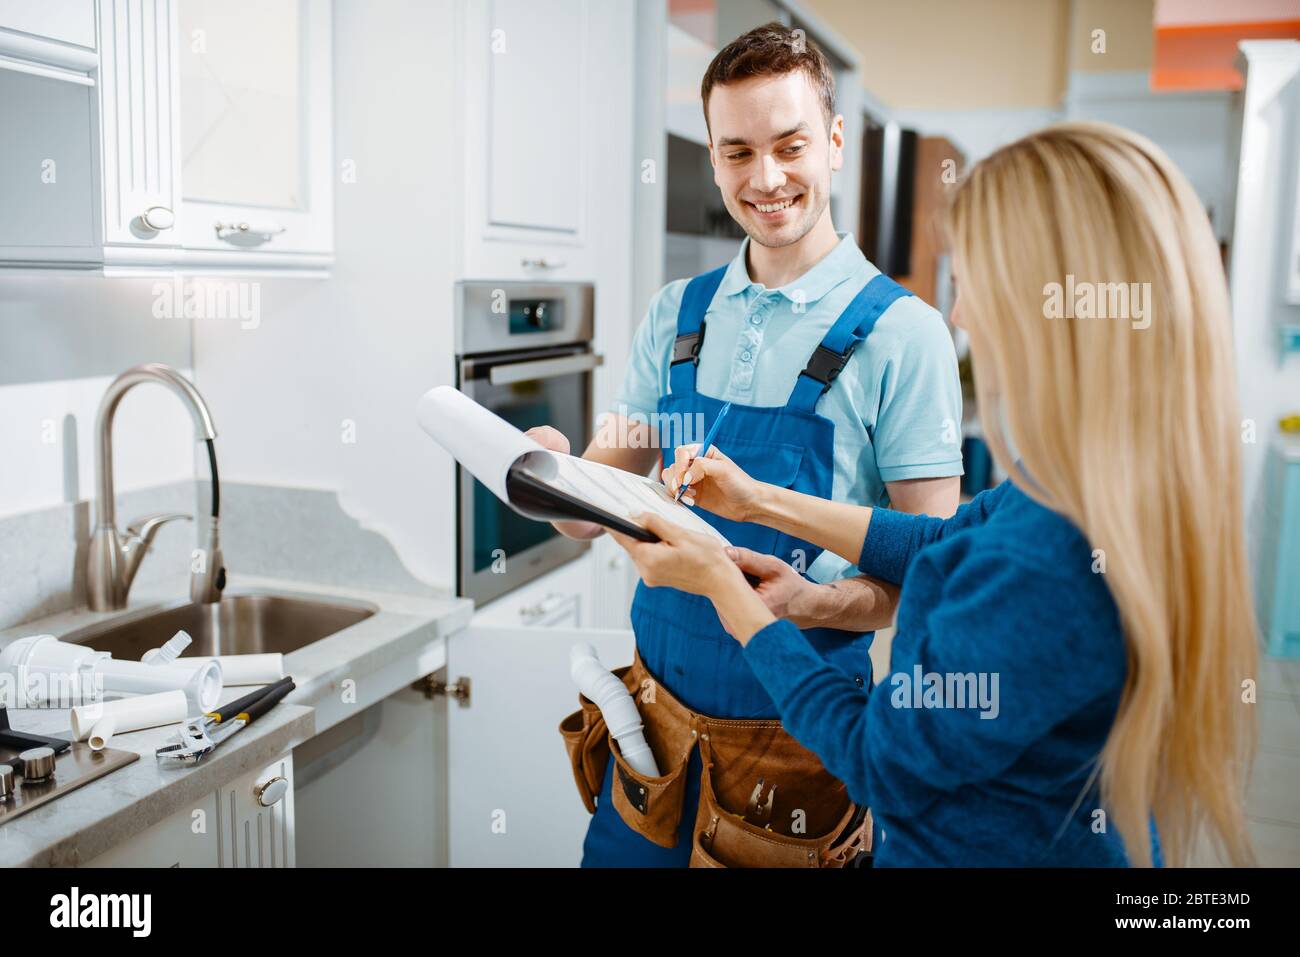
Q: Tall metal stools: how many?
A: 0